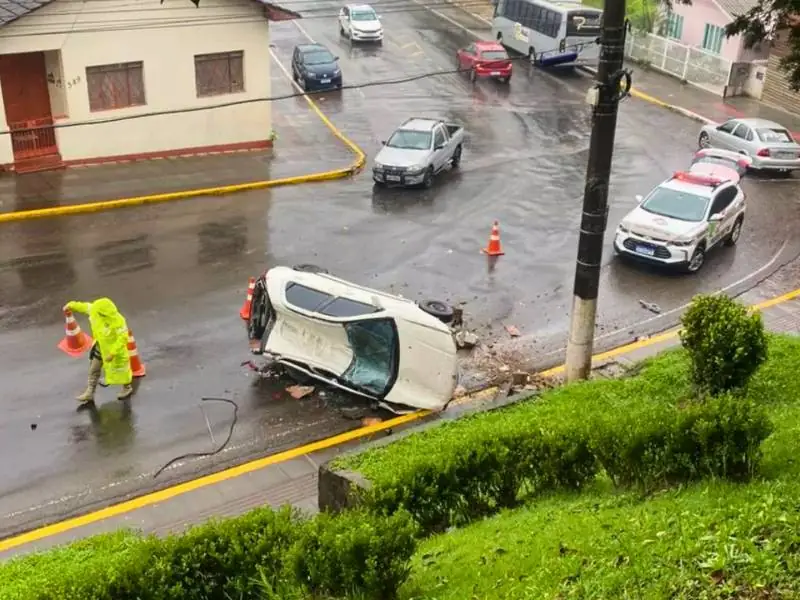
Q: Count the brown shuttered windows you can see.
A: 2